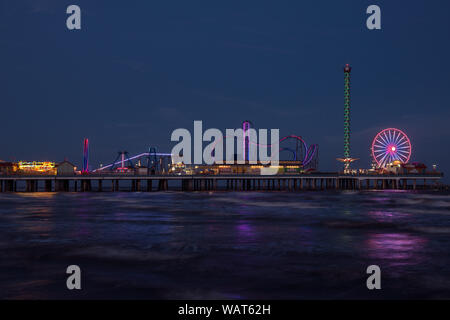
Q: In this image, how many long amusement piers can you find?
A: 1